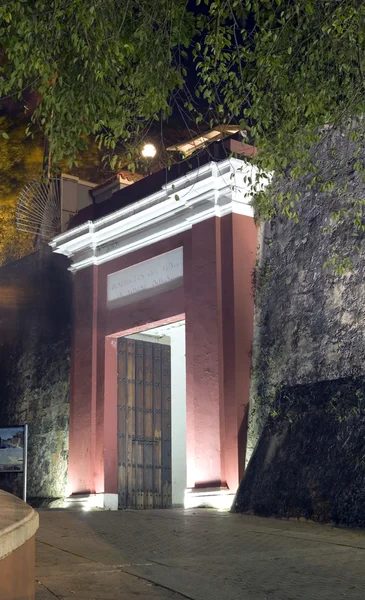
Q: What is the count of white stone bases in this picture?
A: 2